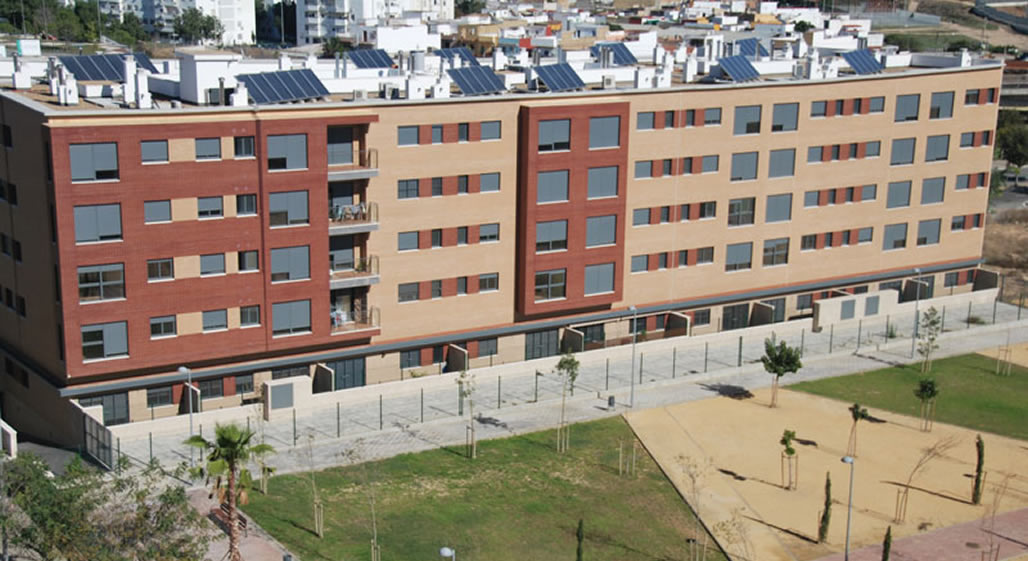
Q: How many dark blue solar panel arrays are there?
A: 10